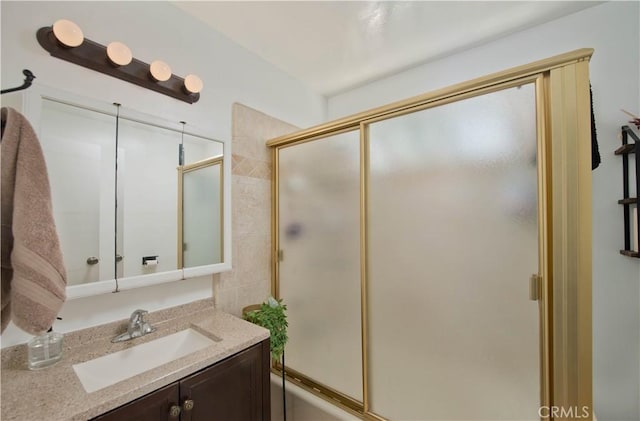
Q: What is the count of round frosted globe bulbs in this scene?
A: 4